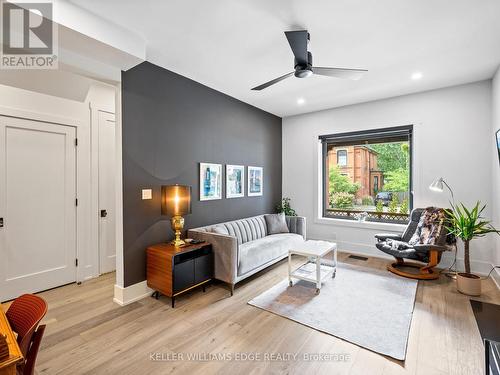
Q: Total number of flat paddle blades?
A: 3